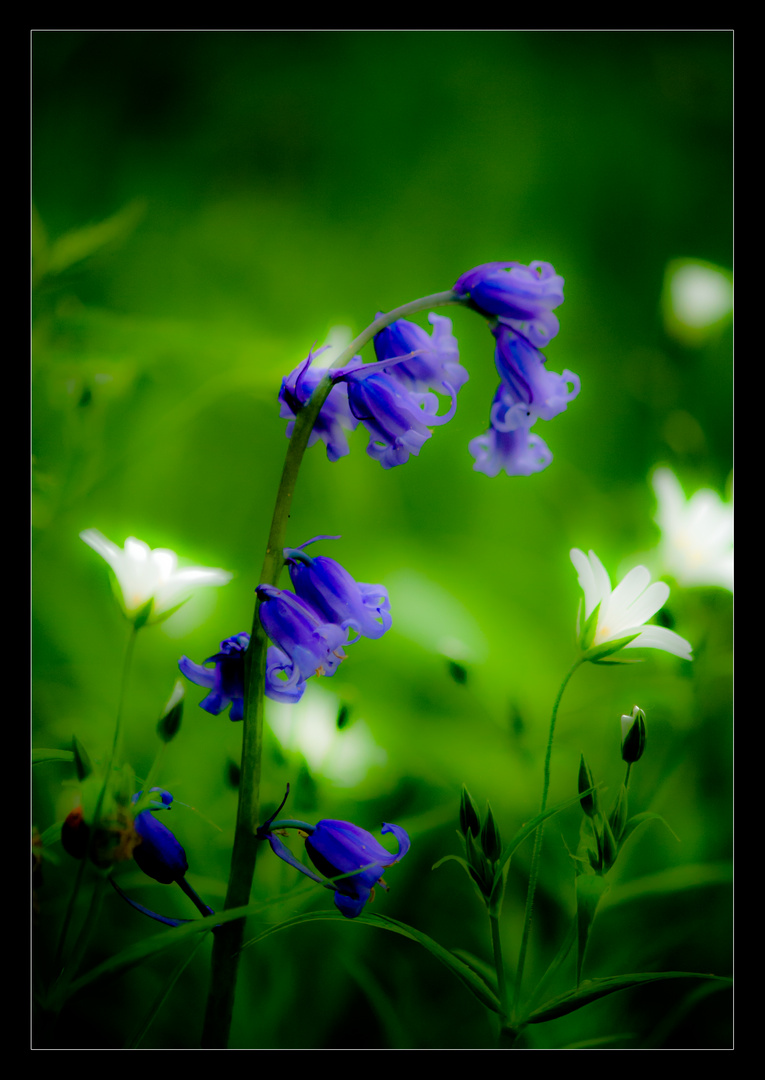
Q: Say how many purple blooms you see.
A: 11